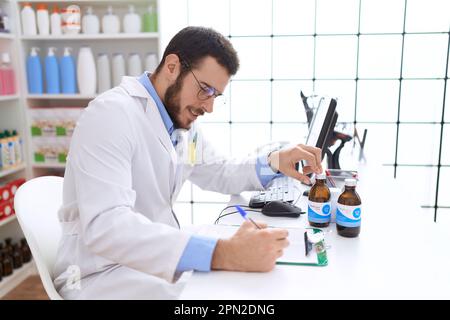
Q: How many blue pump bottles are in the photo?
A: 3